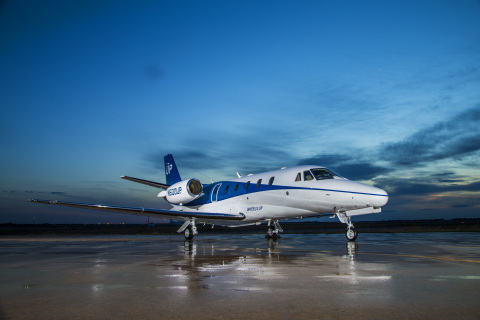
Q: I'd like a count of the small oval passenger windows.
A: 6